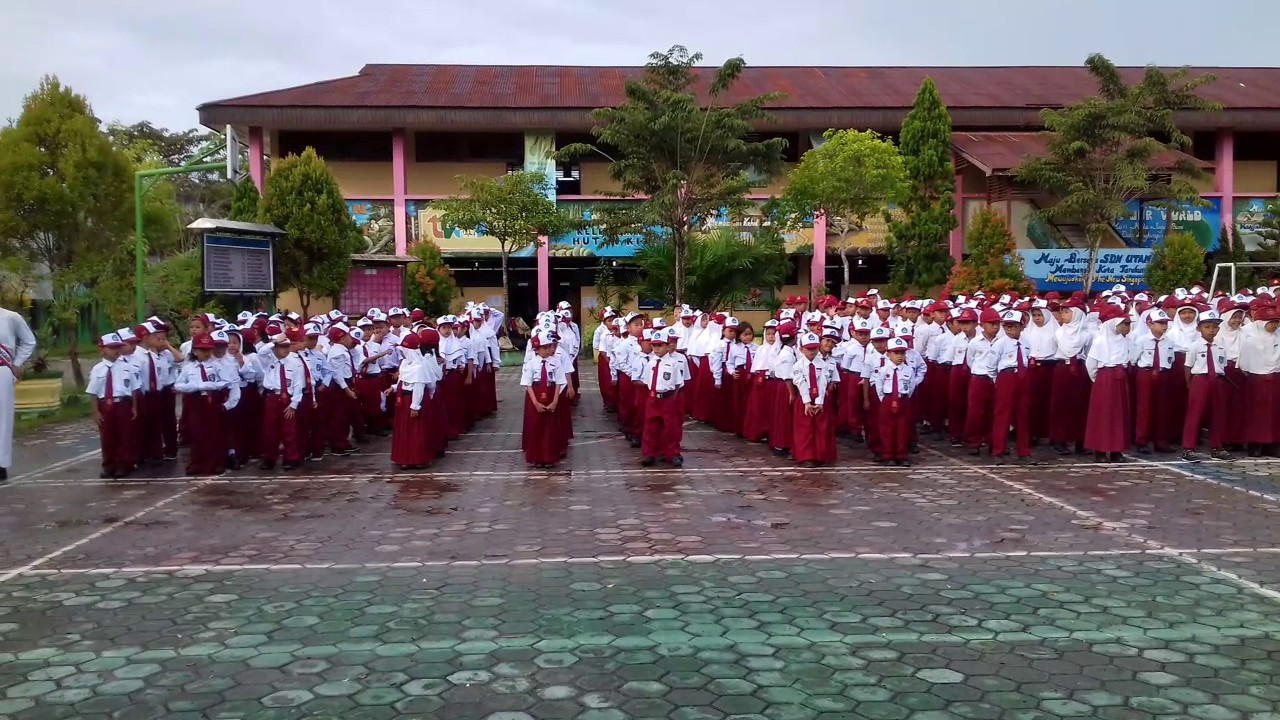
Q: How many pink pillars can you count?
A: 6